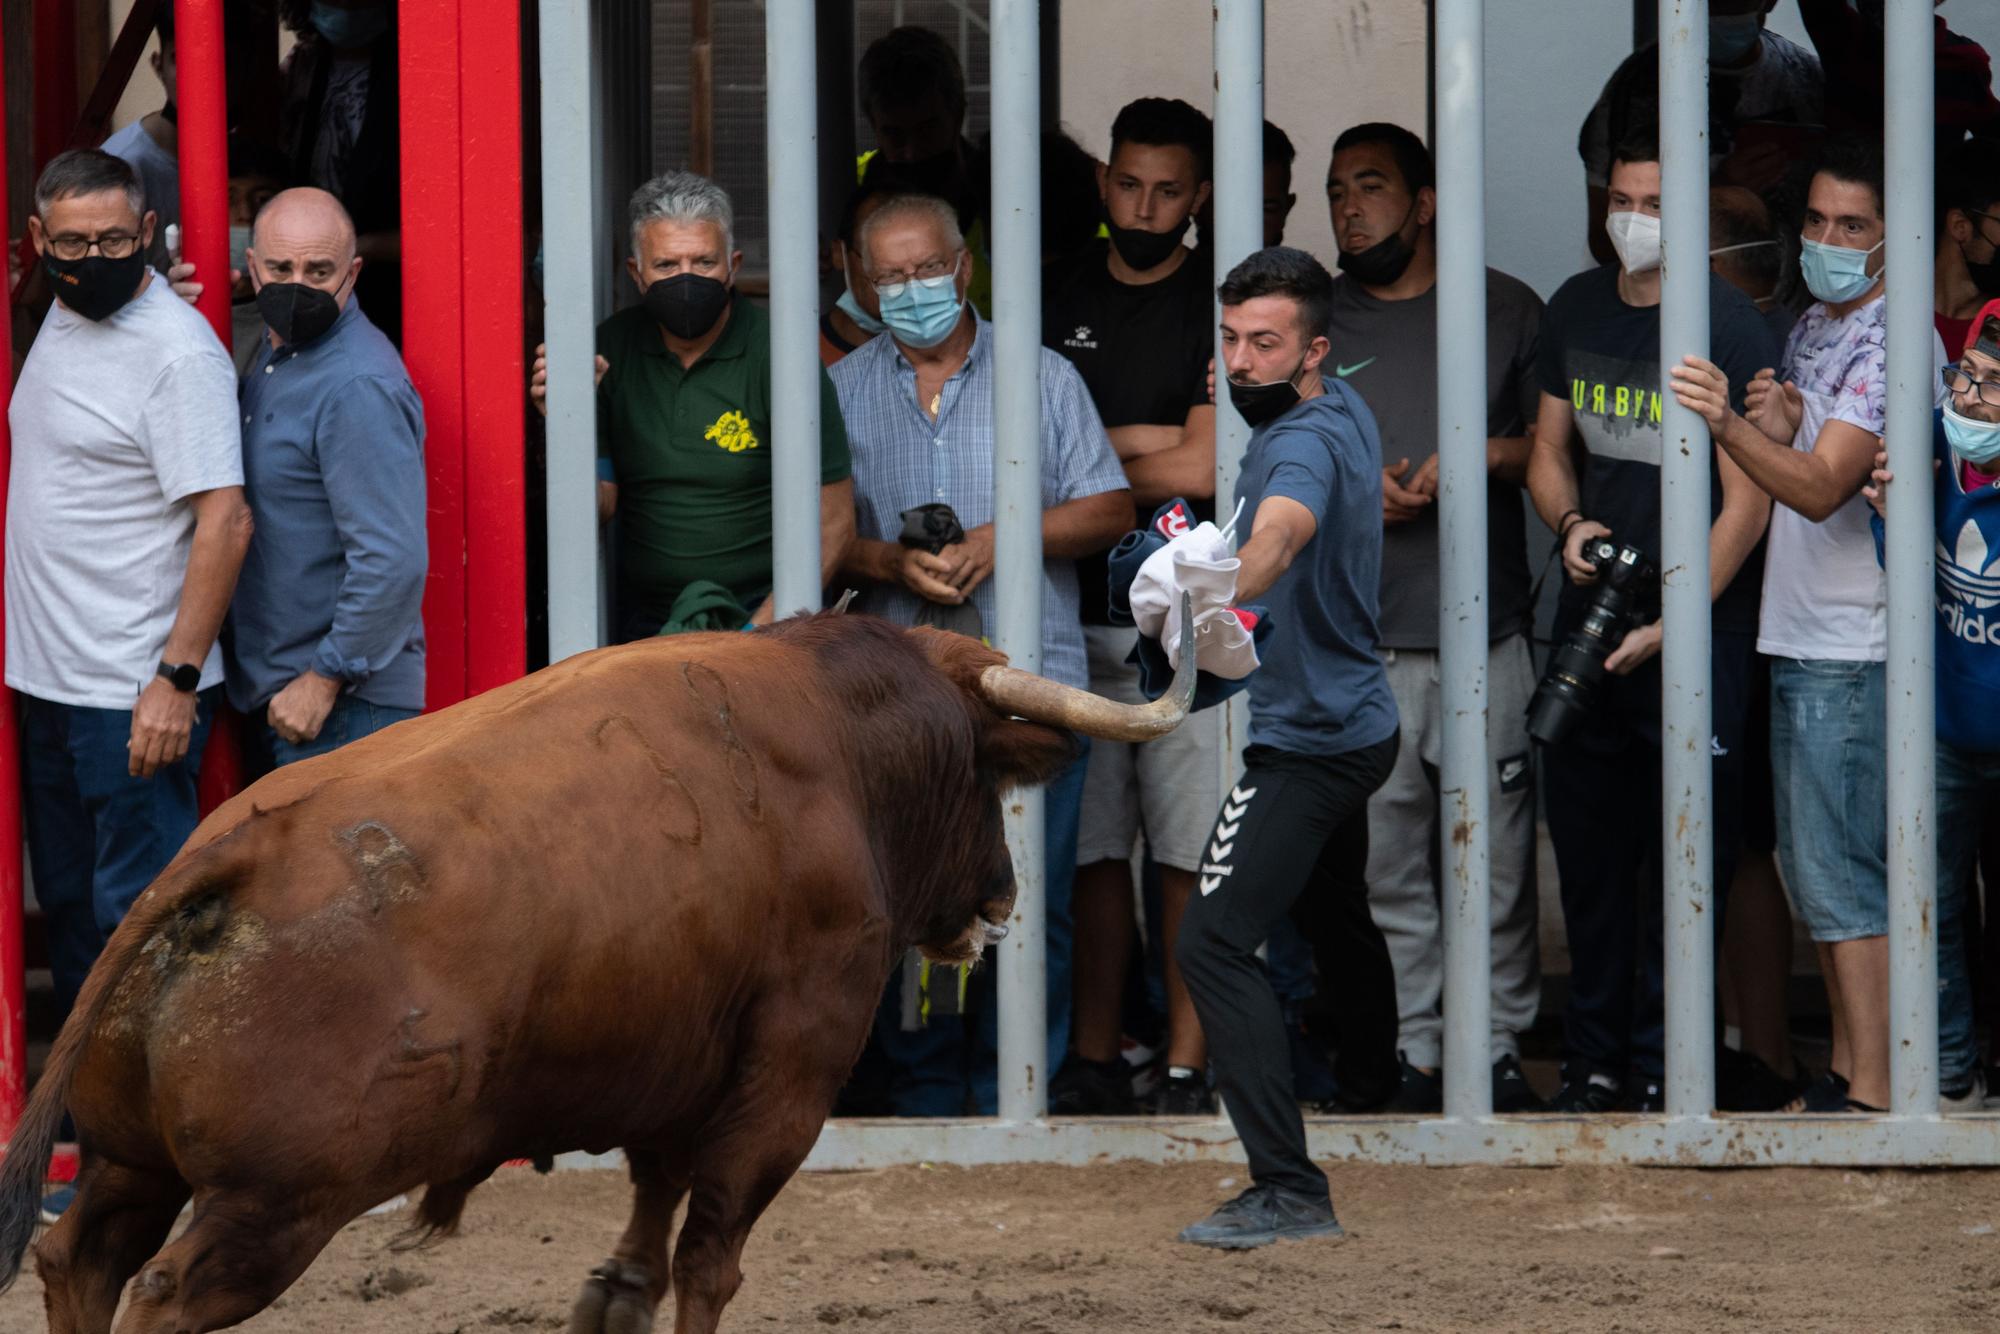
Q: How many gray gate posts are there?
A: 7